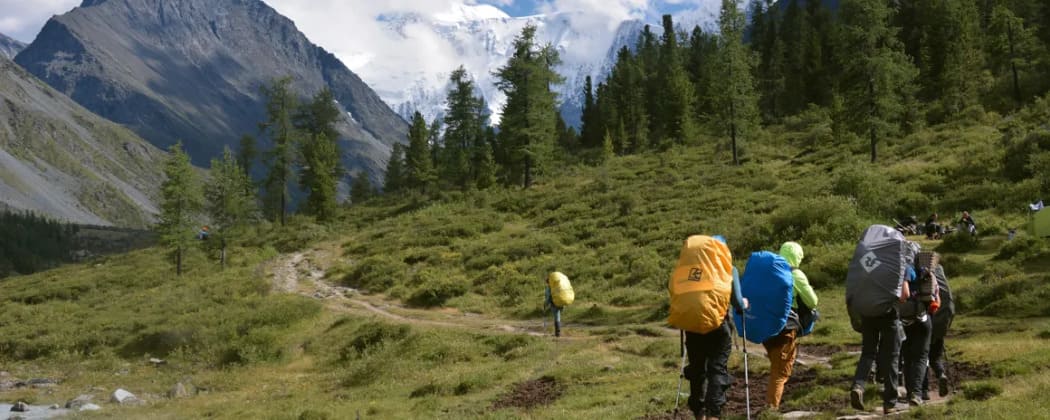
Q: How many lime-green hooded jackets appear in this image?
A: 1